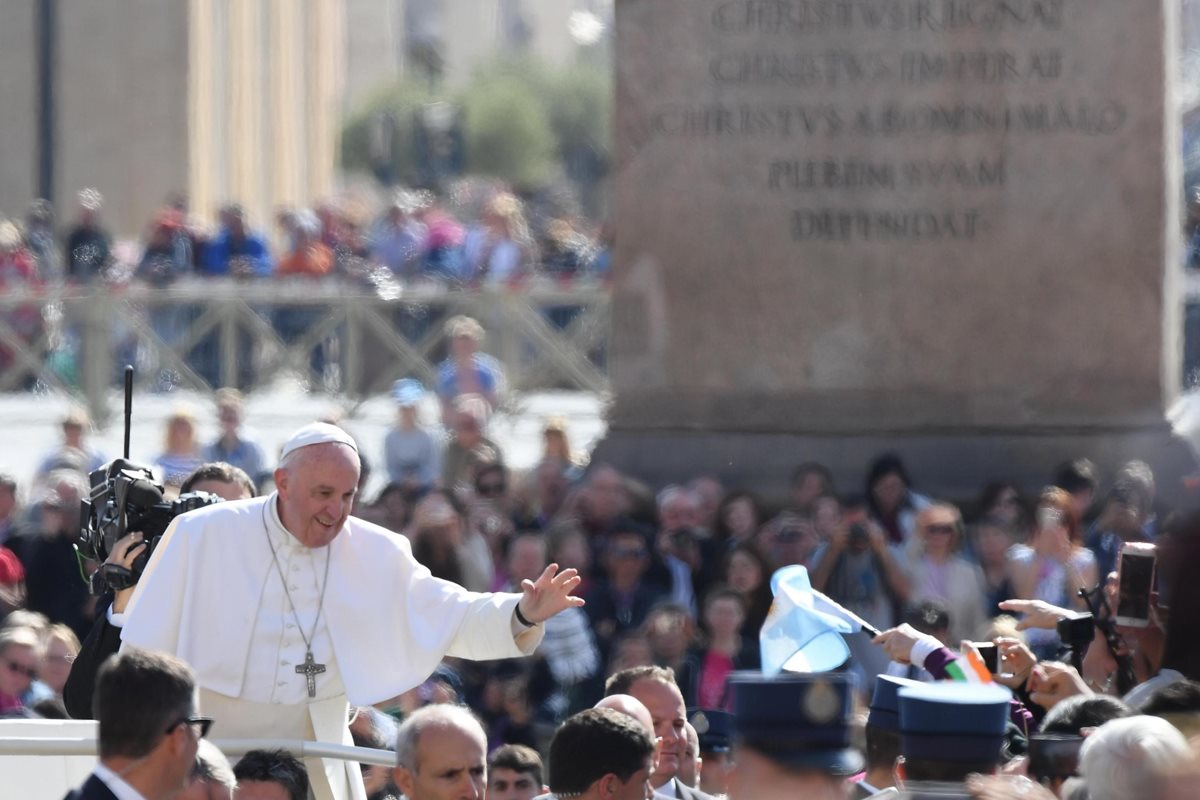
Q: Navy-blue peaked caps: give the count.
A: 4